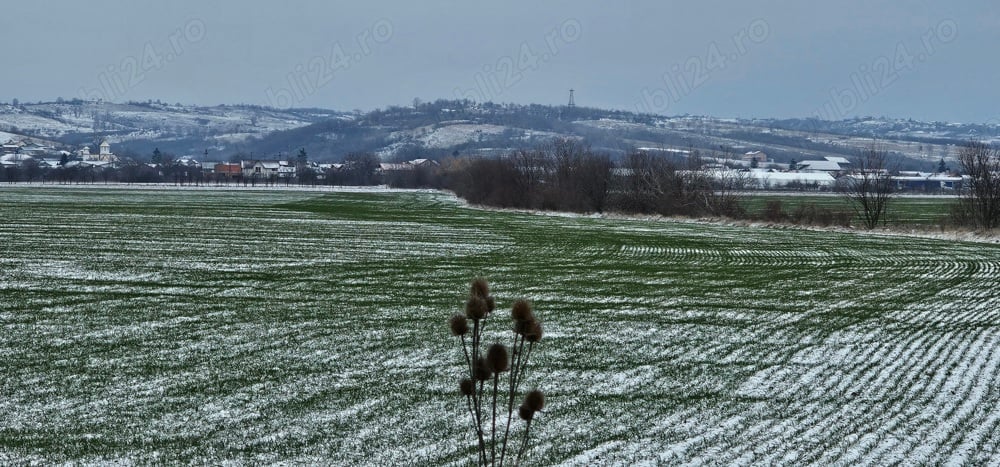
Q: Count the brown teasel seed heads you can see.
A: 12